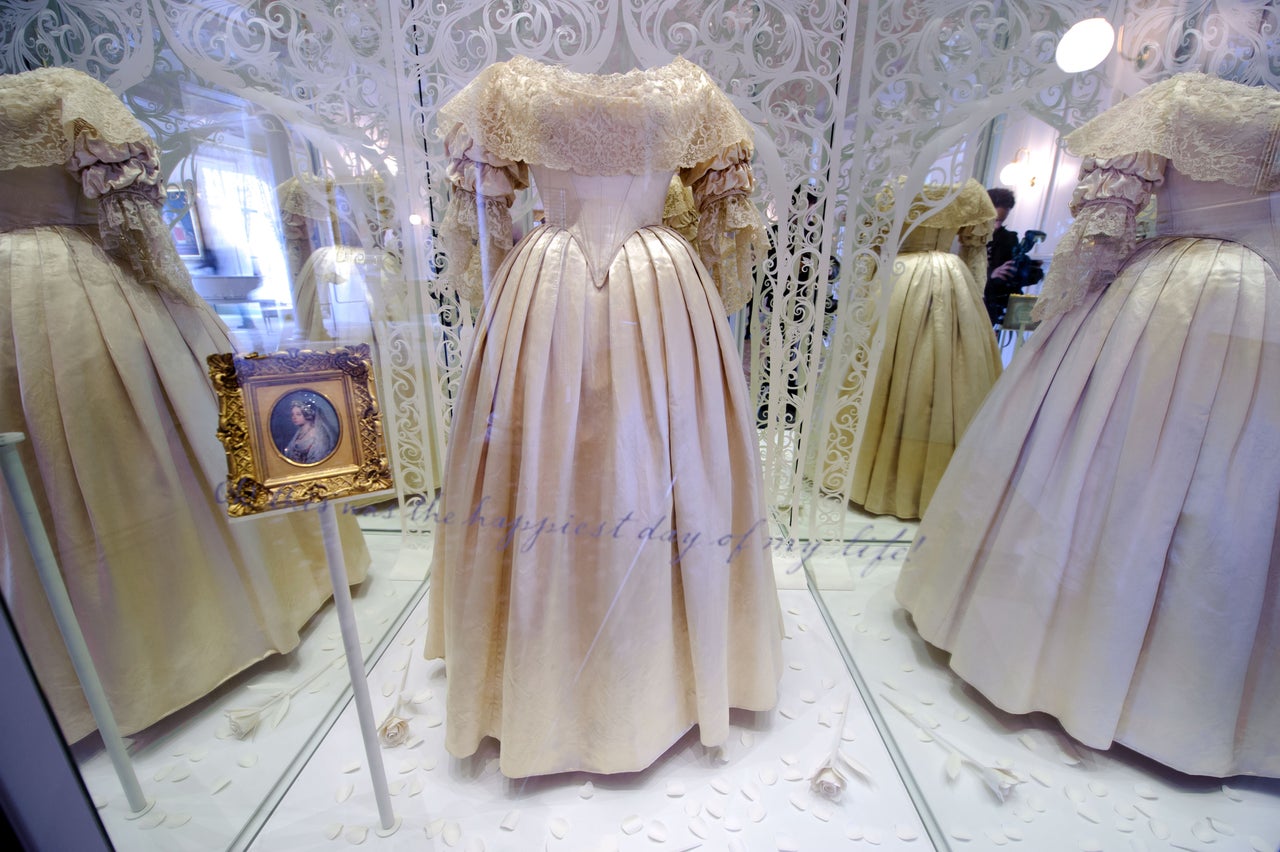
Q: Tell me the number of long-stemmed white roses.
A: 4